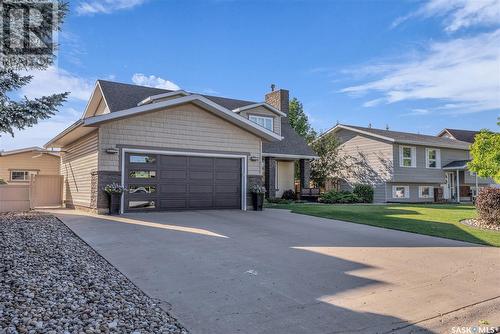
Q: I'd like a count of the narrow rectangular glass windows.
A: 4